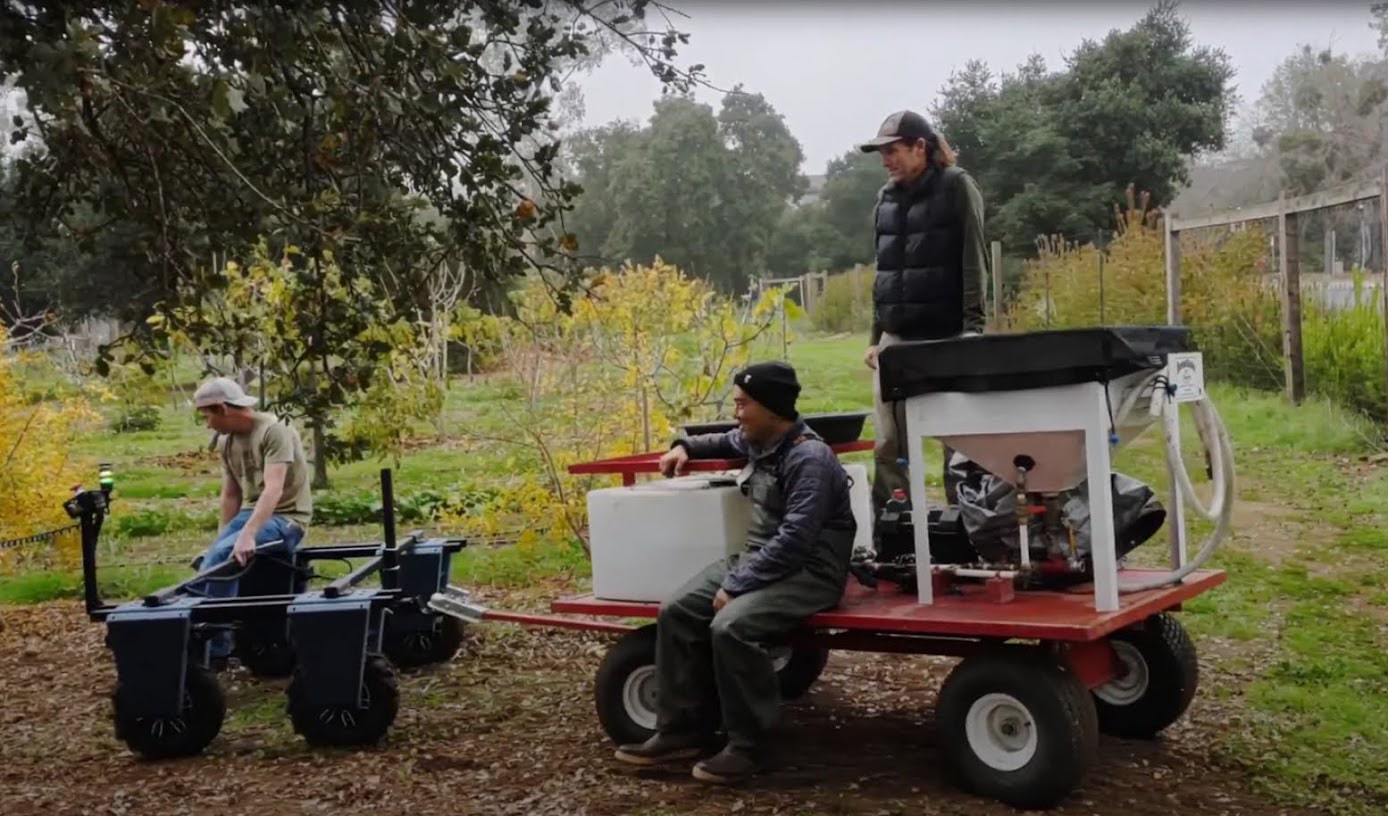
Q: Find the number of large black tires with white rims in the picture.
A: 4